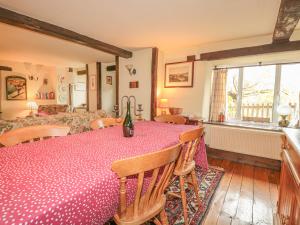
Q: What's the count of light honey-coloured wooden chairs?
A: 5